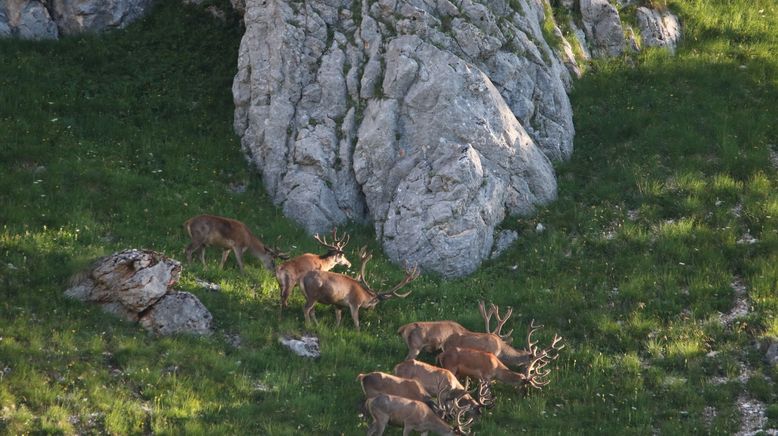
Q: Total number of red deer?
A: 9